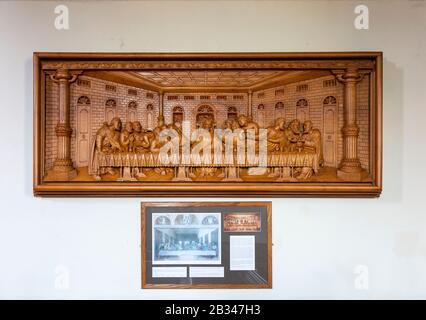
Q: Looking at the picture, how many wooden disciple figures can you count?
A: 12